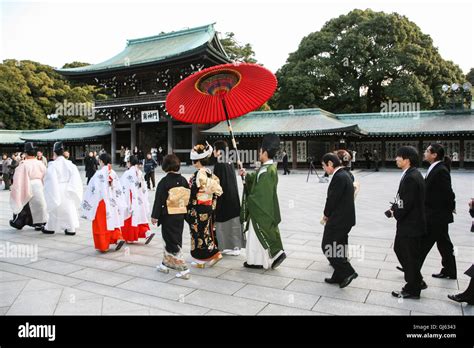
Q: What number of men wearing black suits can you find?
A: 3